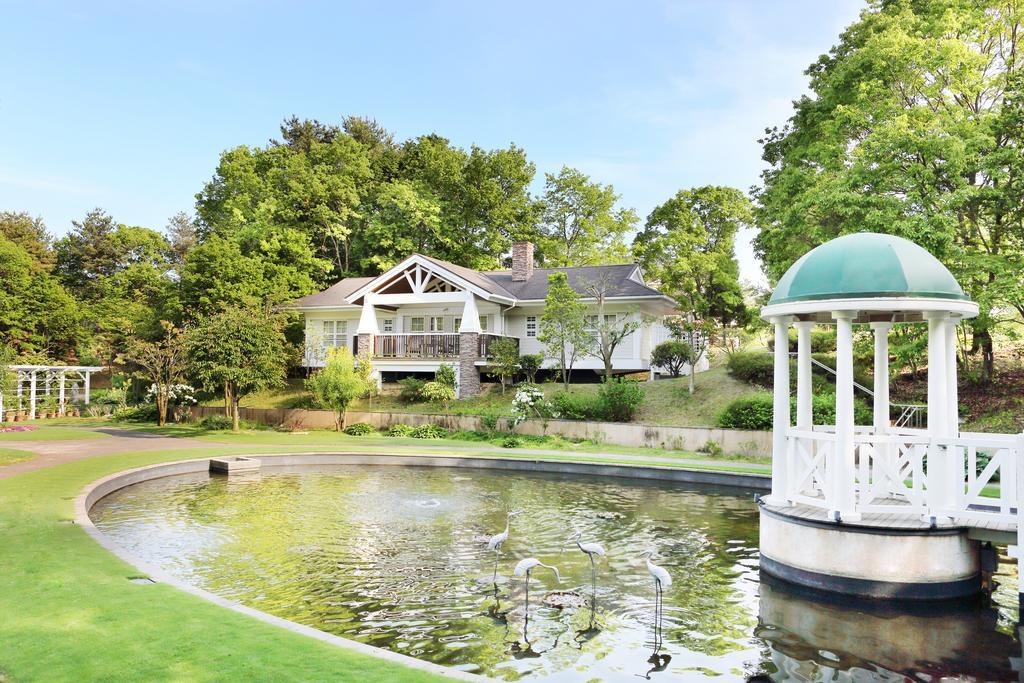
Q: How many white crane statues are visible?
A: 4